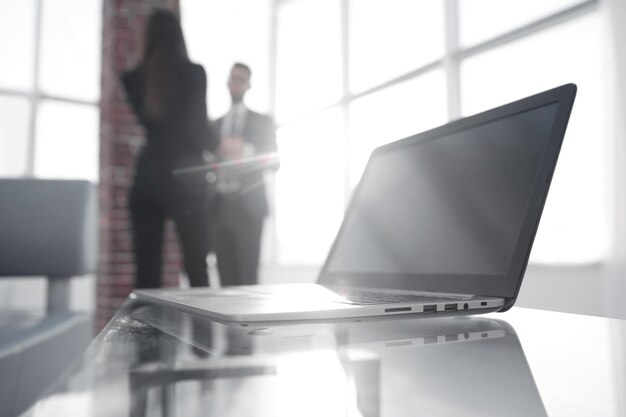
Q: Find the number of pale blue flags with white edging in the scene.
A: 0